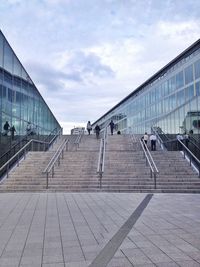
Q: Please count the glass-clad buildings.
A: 2